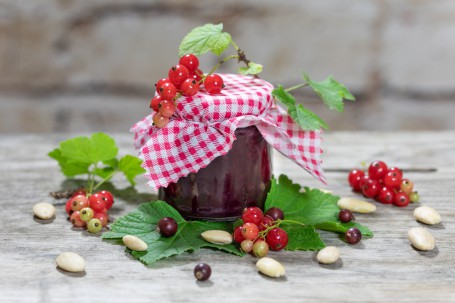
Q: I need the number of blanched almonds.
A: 9